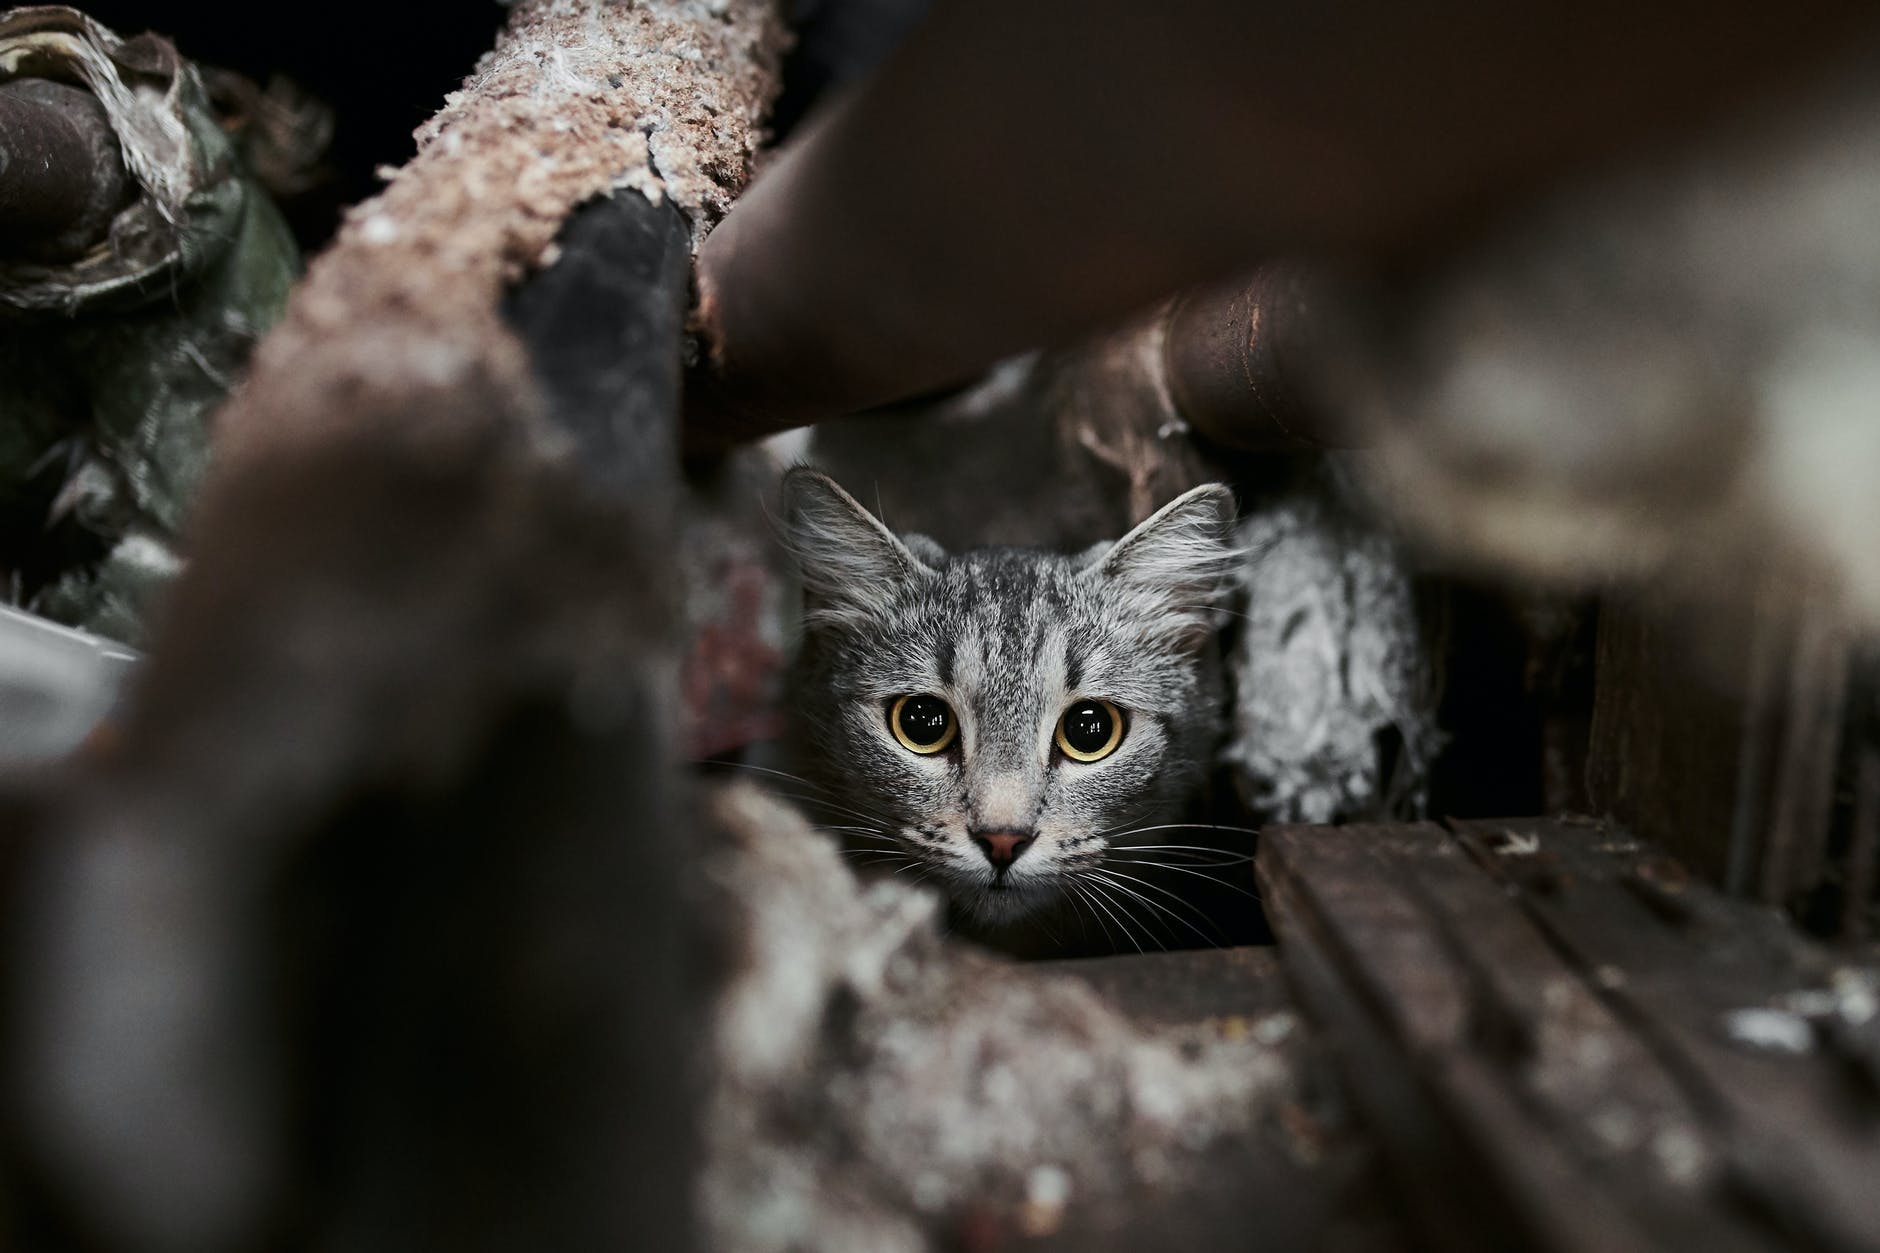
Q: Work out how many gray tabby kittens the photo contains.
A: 1